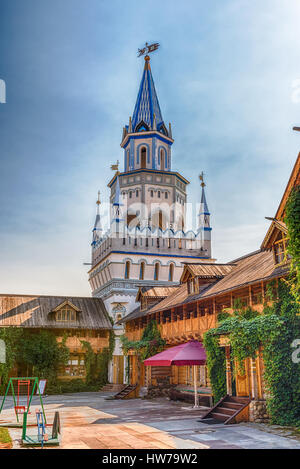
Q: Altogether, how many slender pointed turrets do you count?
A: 3